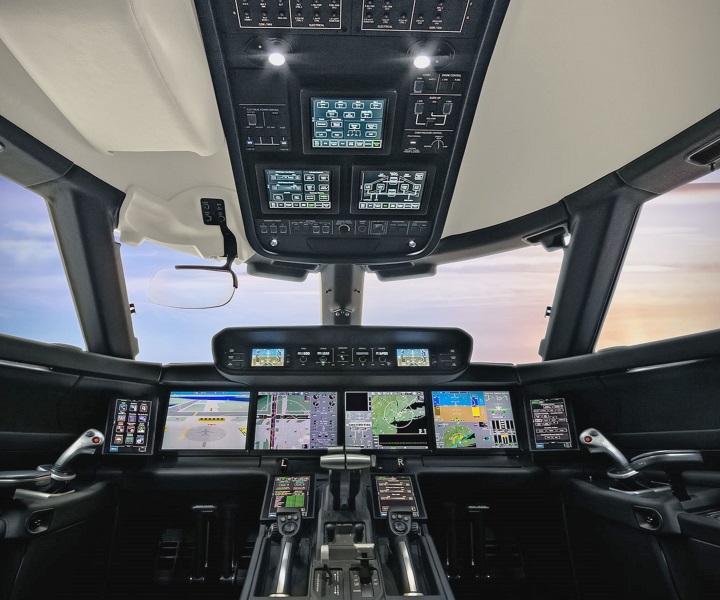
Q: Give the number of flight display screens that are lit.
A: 13